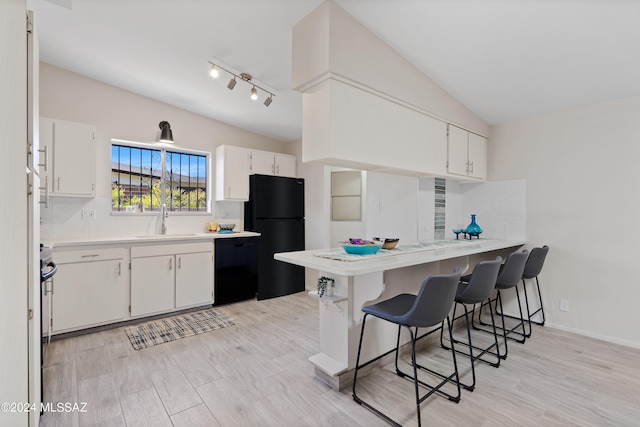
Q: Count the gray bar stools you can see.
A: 4